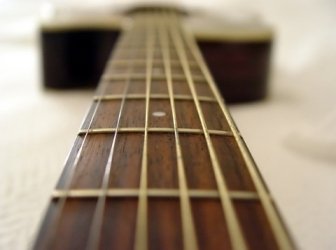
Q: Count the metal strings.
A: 6